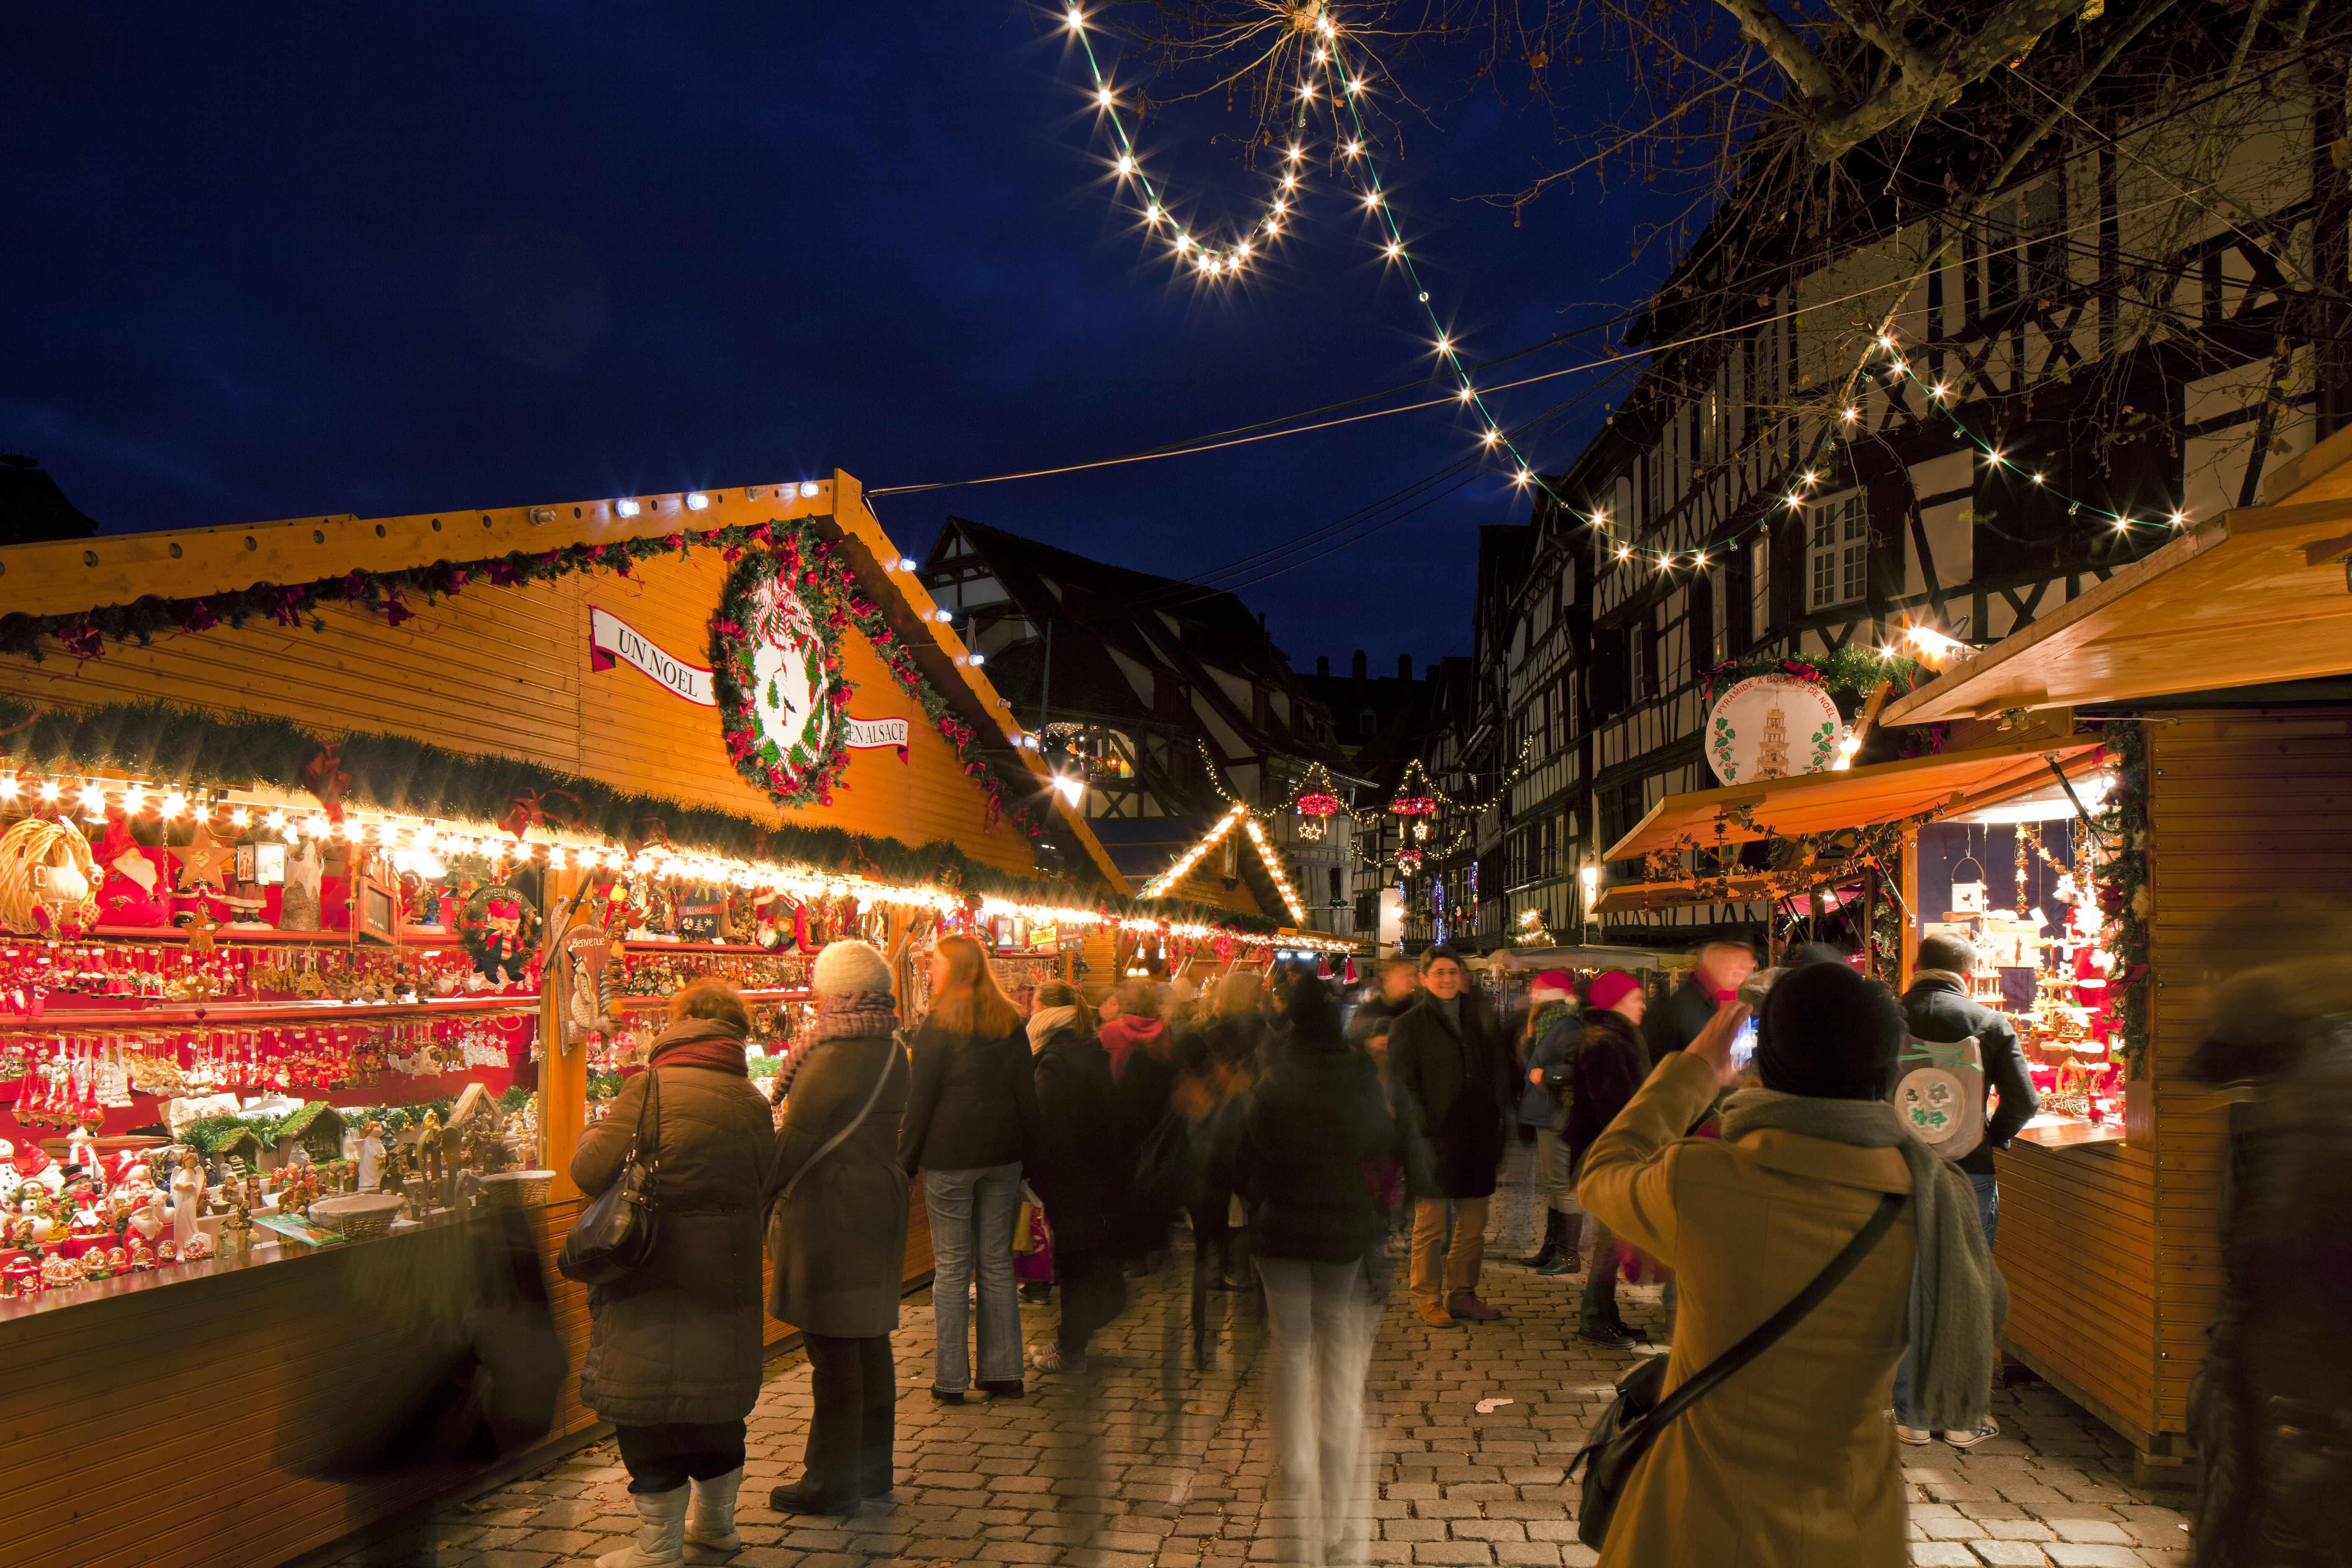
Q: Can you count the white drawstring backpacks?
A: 1